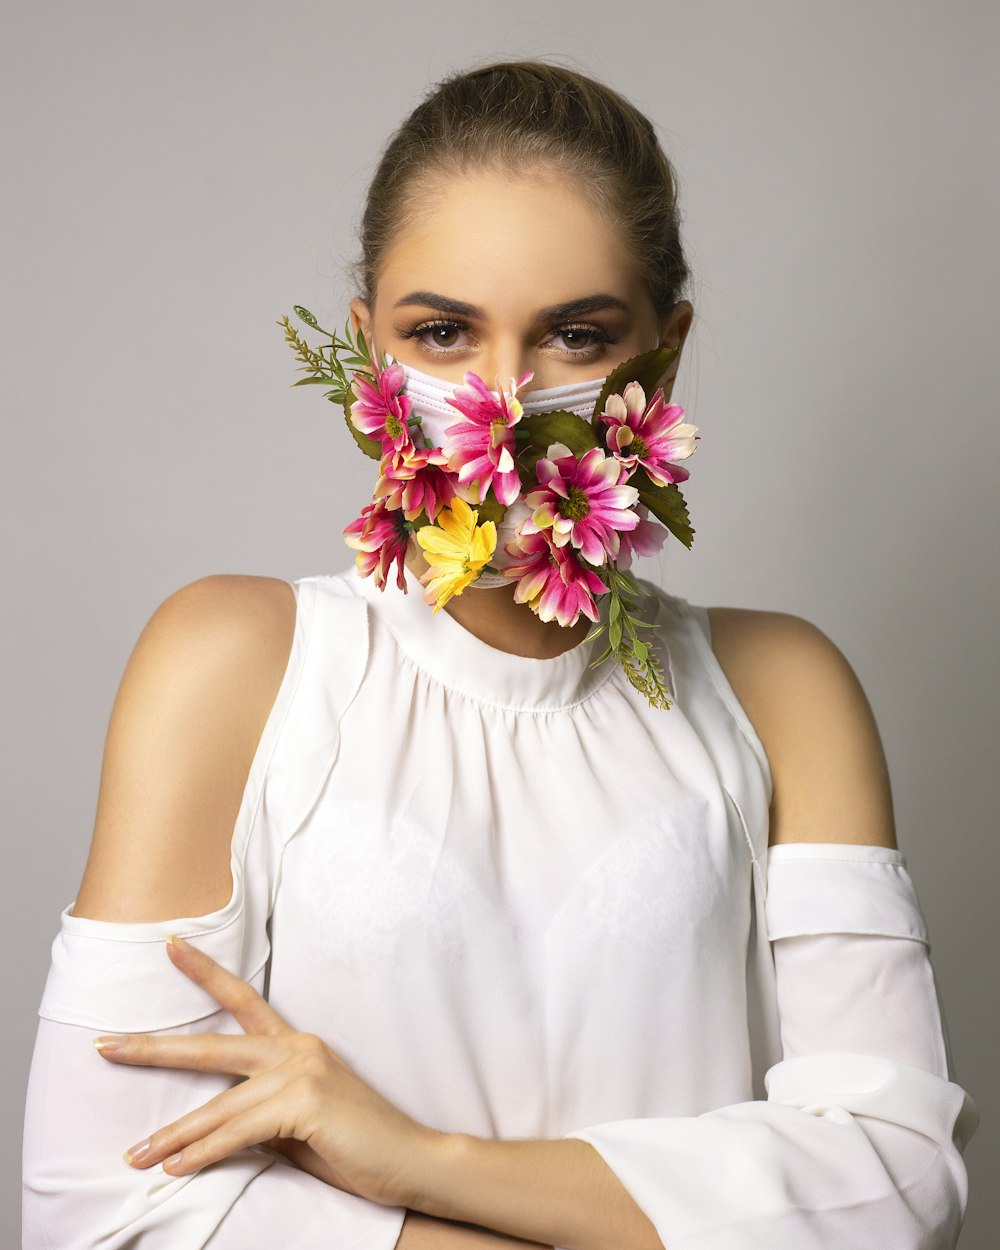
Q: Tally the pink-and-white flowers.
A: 7